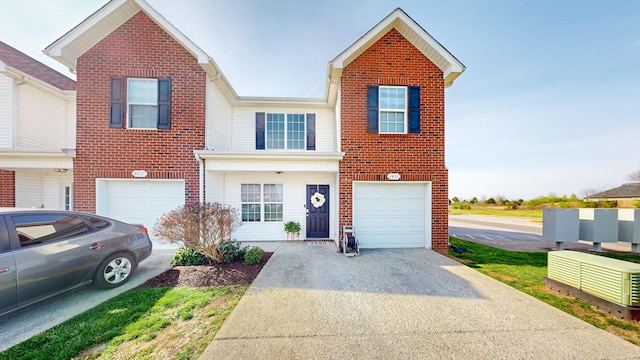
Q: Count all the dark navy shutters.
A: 6